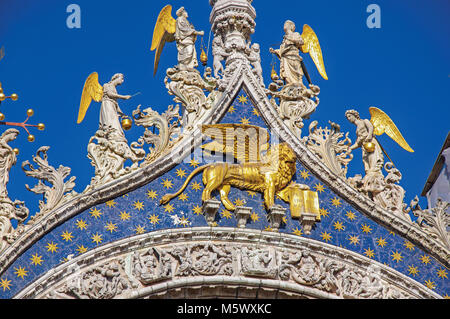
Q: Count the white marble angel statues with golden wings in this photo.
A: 4